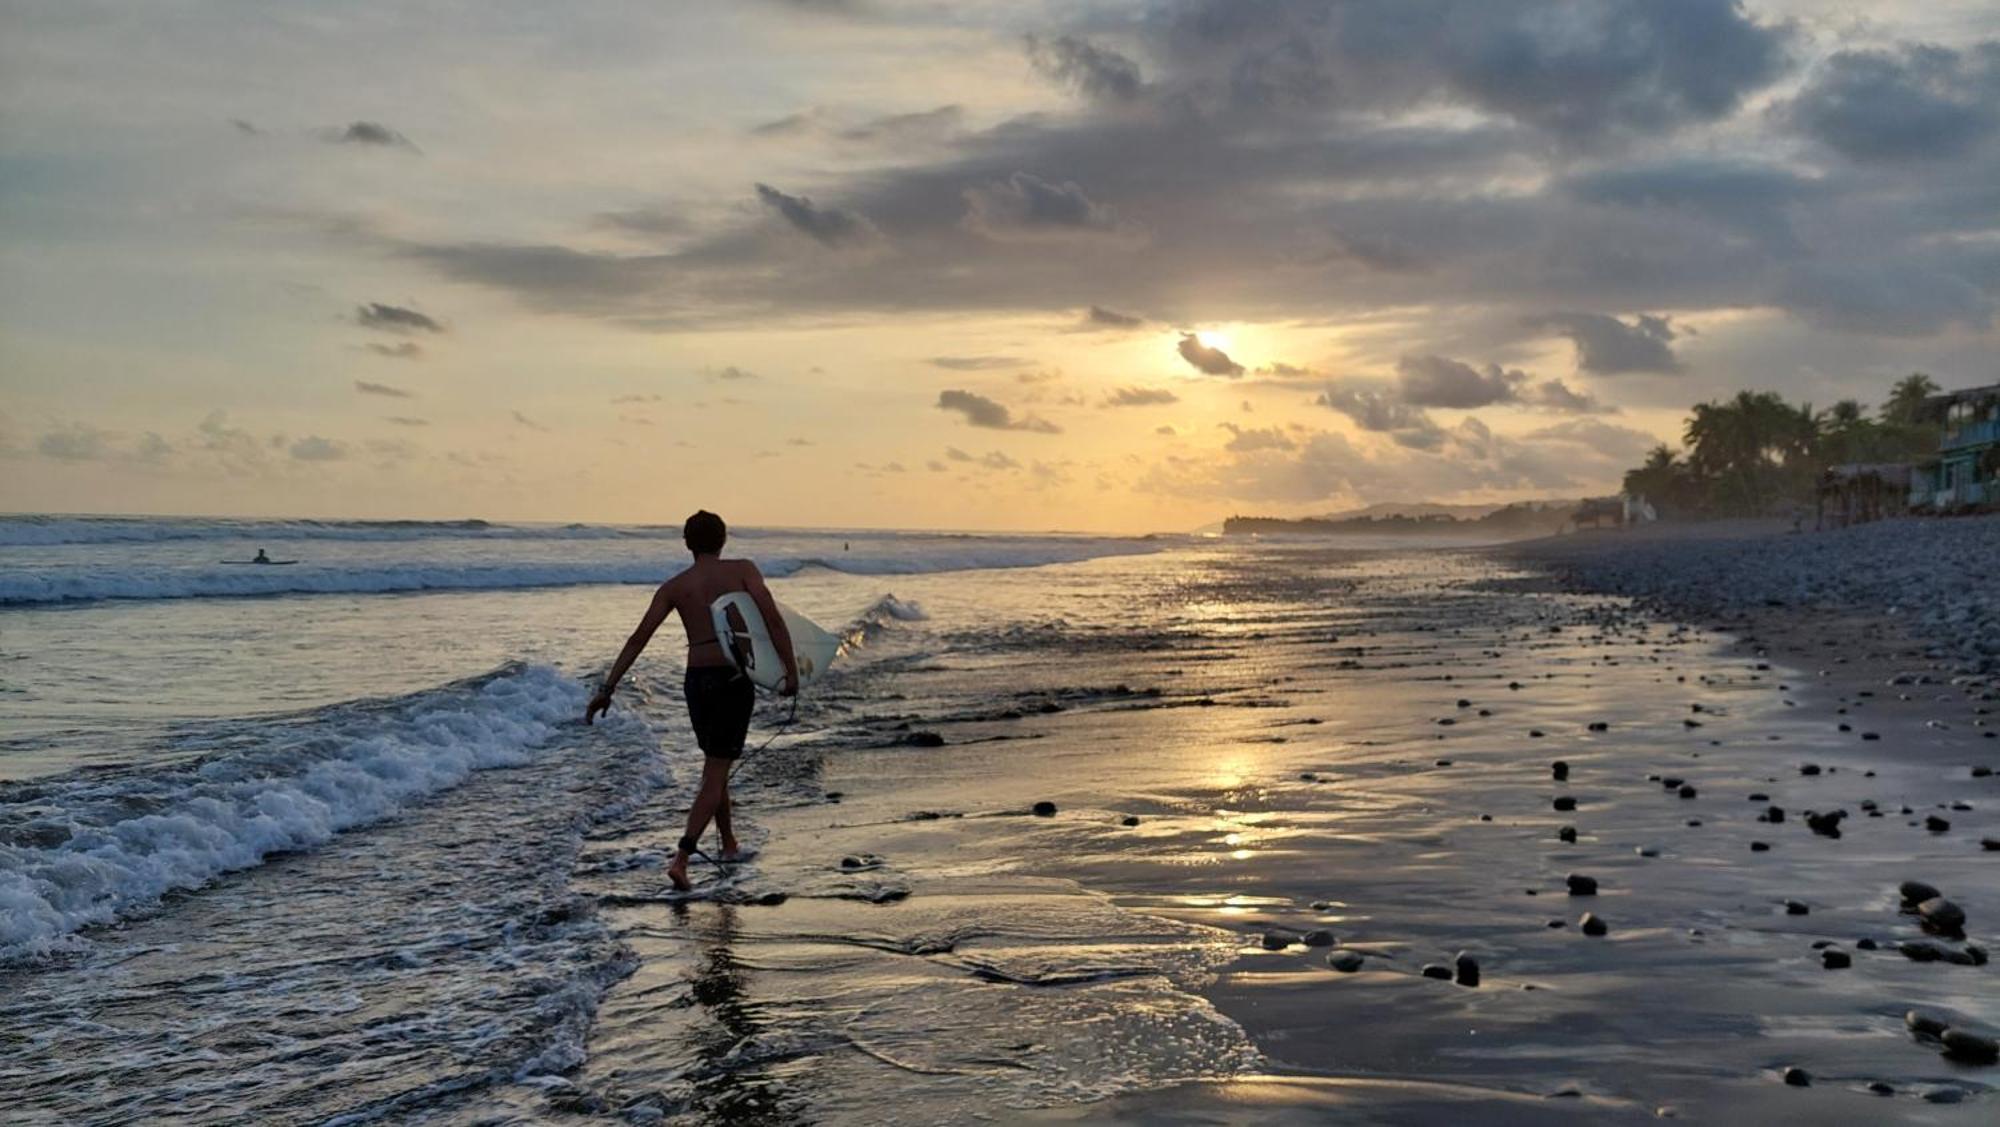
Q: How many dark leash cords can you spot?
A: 1